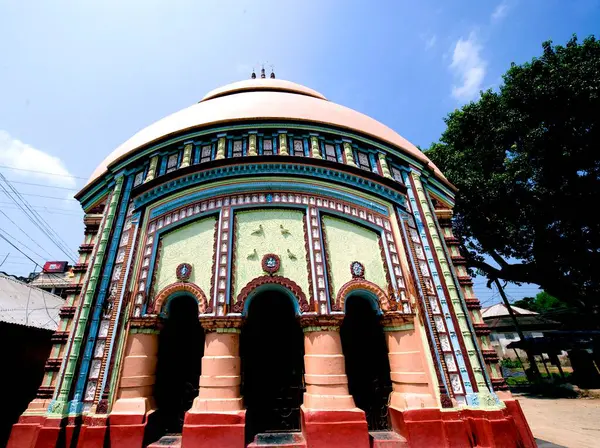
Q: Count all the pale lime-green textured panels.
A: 3